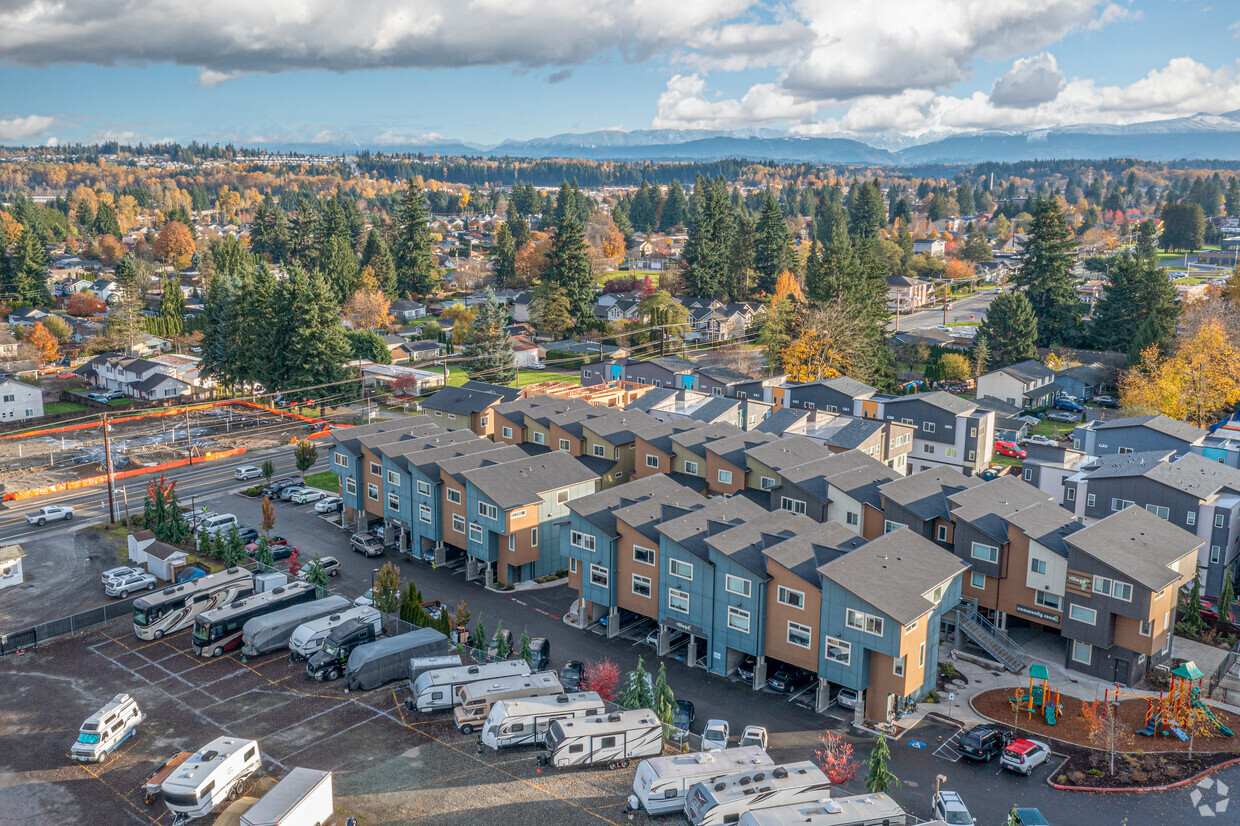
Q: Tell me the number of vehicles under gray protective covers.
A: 2